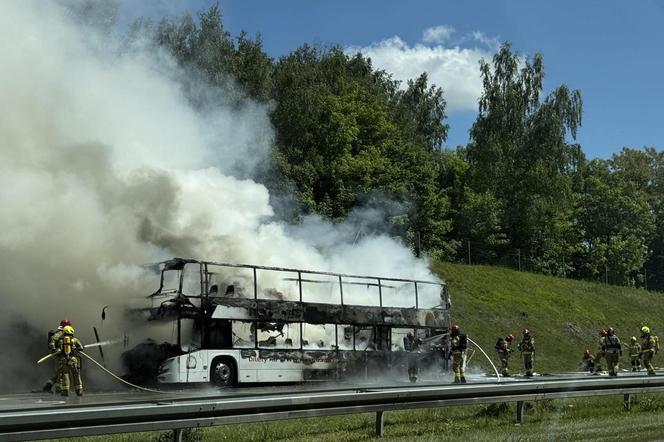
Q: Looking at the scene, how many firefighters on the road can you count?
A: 11